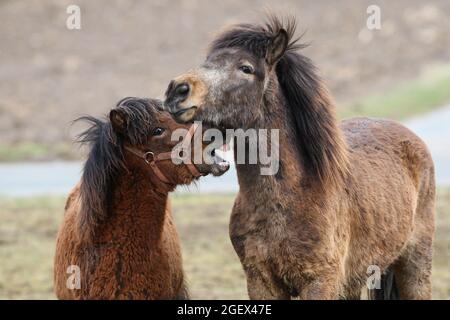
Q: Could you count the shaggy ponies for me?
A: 2